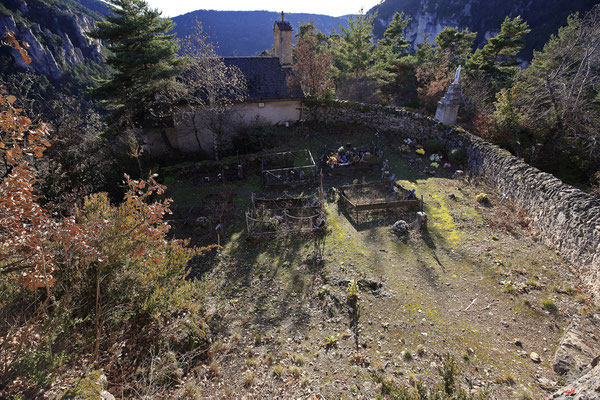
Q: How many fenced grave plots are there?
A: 3